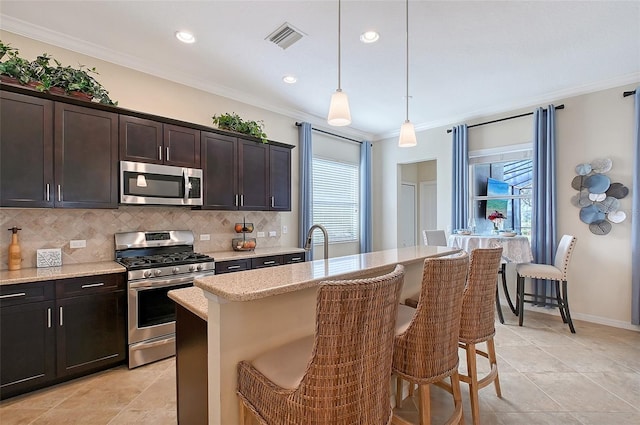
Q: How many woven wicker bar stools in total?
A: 3